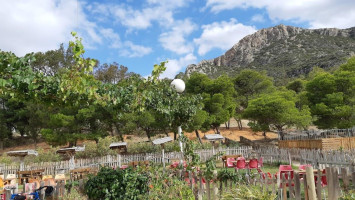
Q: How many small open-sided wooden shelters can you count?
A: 5